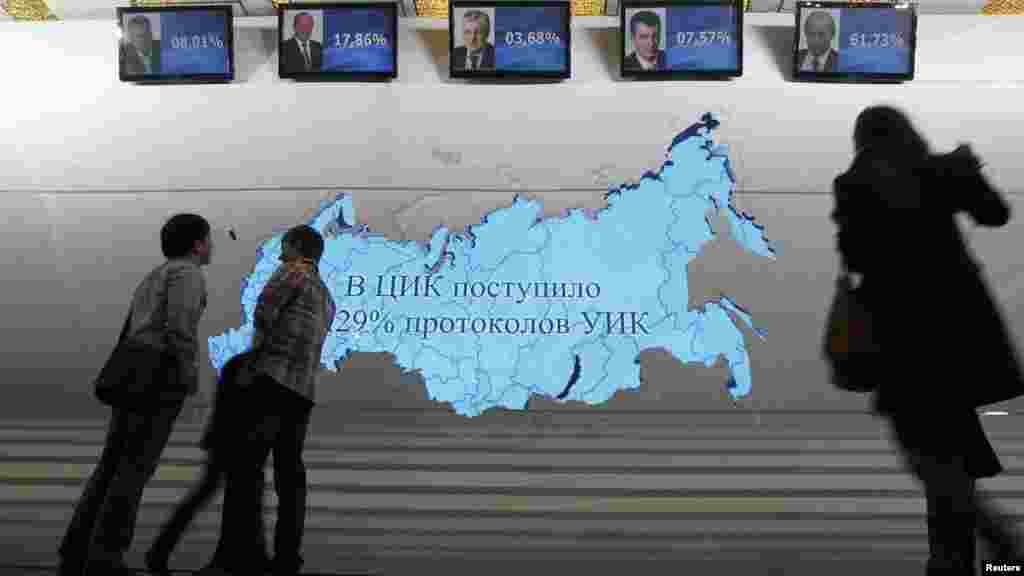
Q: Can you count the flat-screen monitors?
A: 5